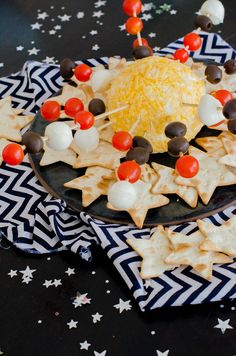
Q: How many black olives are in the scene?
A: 13